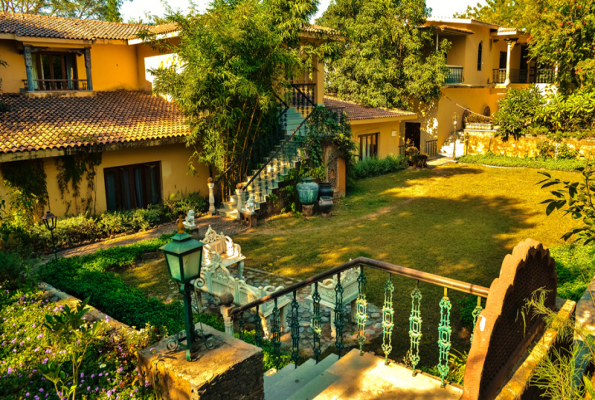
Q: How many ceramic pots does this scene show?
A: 3